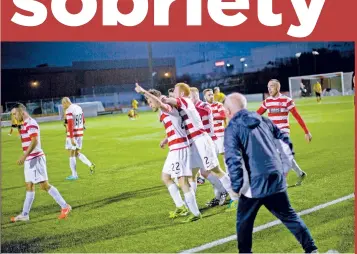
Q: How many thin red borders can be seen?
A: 1